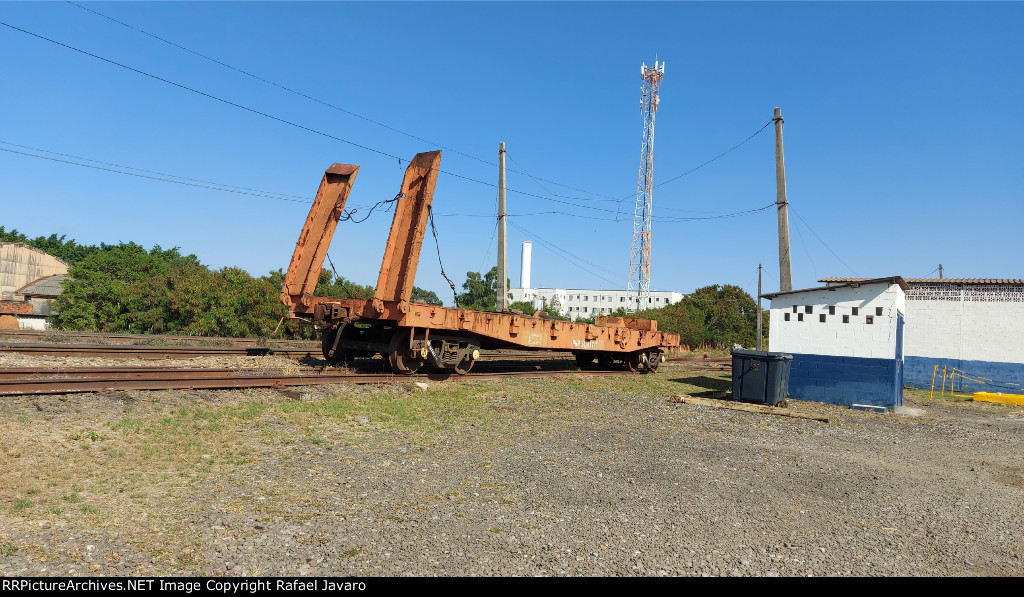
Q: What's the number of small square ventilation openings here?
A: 10